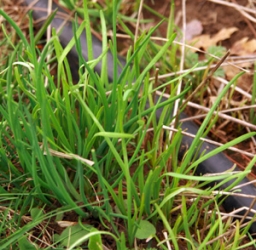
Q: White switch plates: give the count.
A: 0